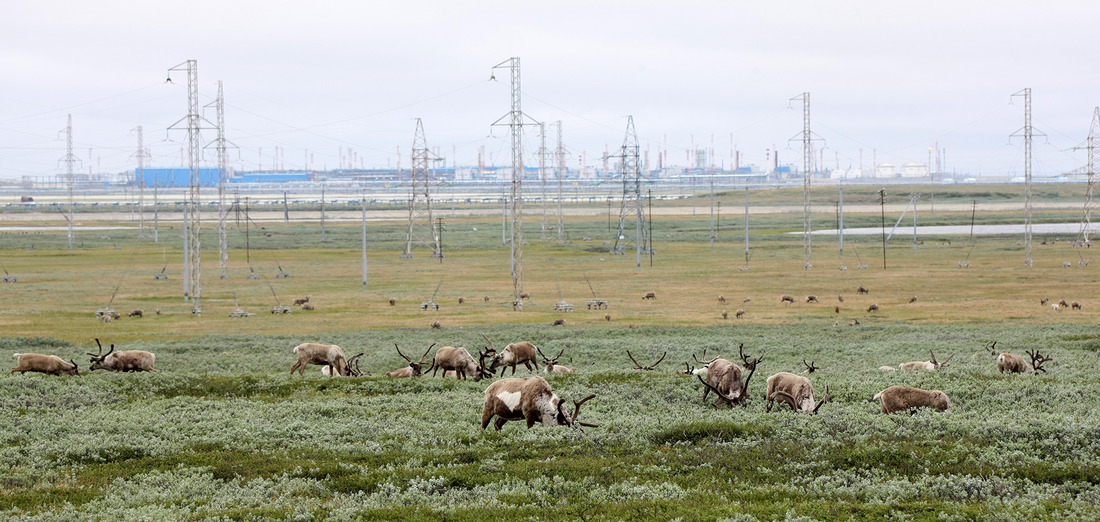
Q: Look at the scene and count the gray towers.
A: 12